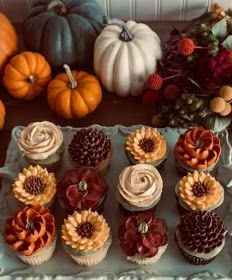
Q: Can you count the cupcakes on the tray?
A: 12